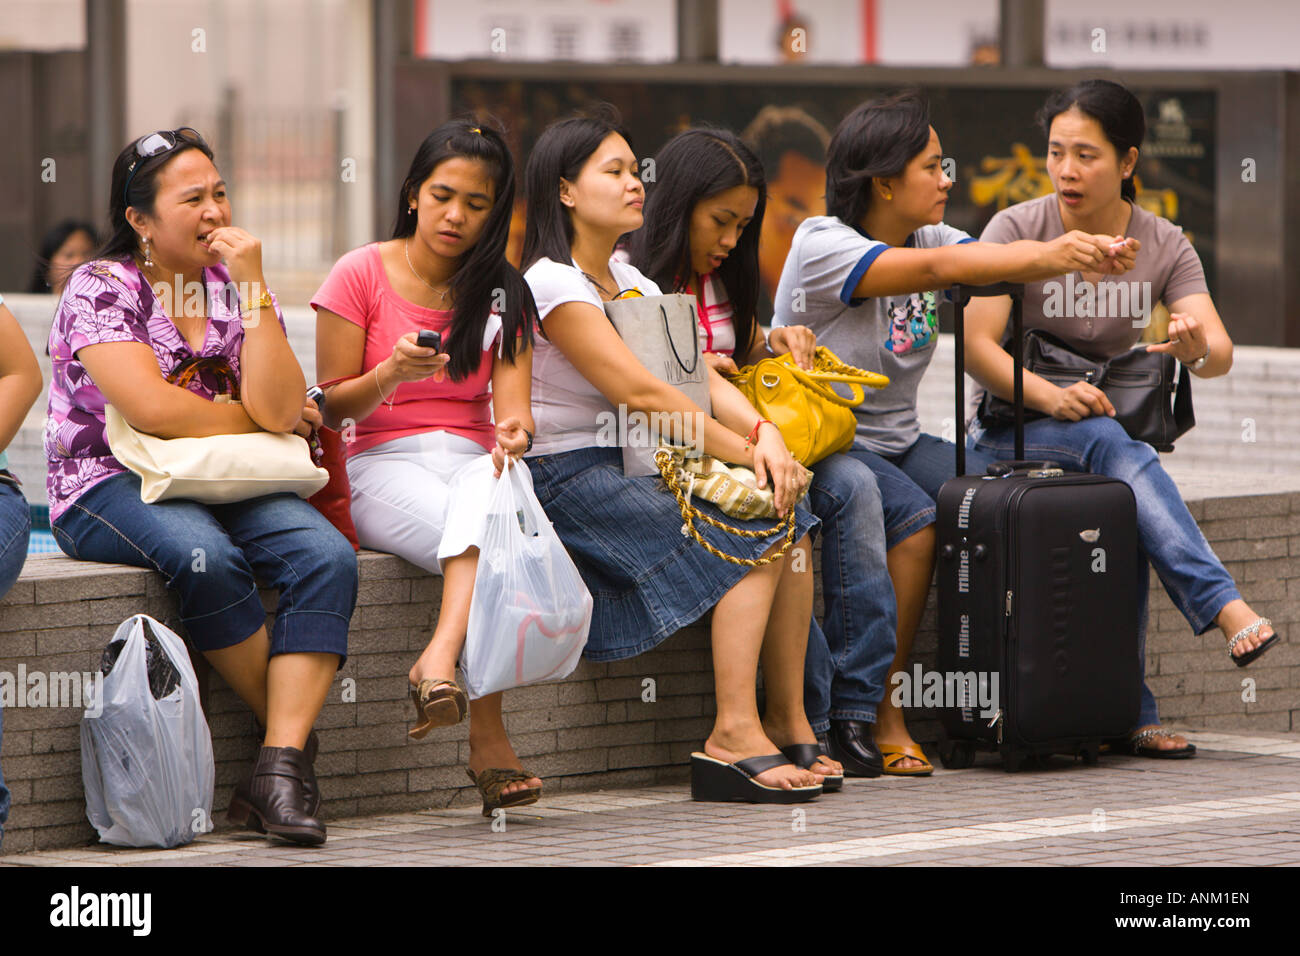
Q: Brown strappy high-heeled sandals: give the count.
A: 2